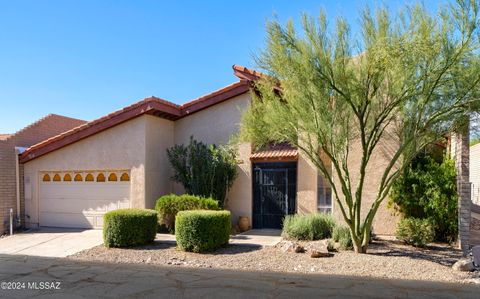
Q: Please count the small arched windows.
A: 8